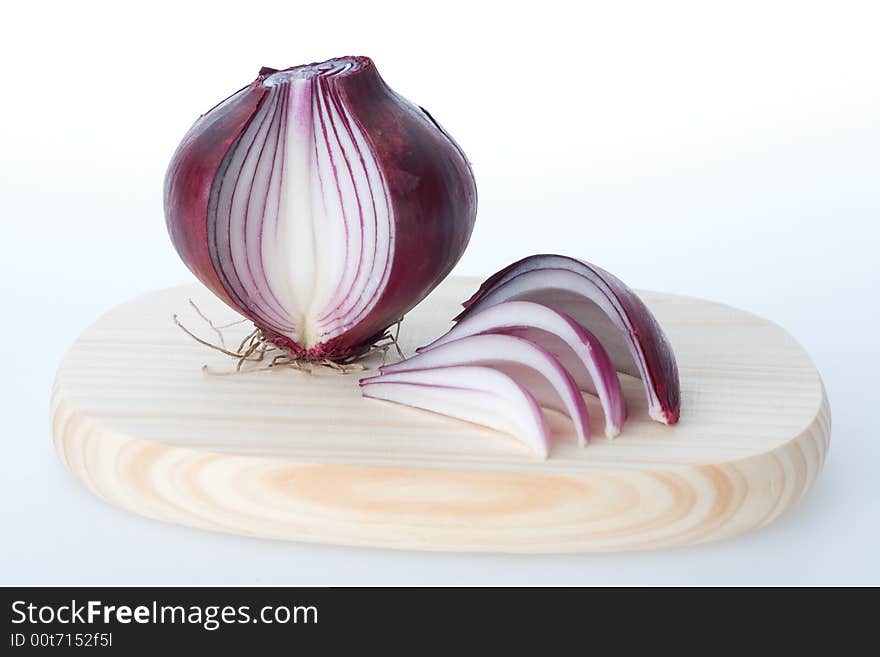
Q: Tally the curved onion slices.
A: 4